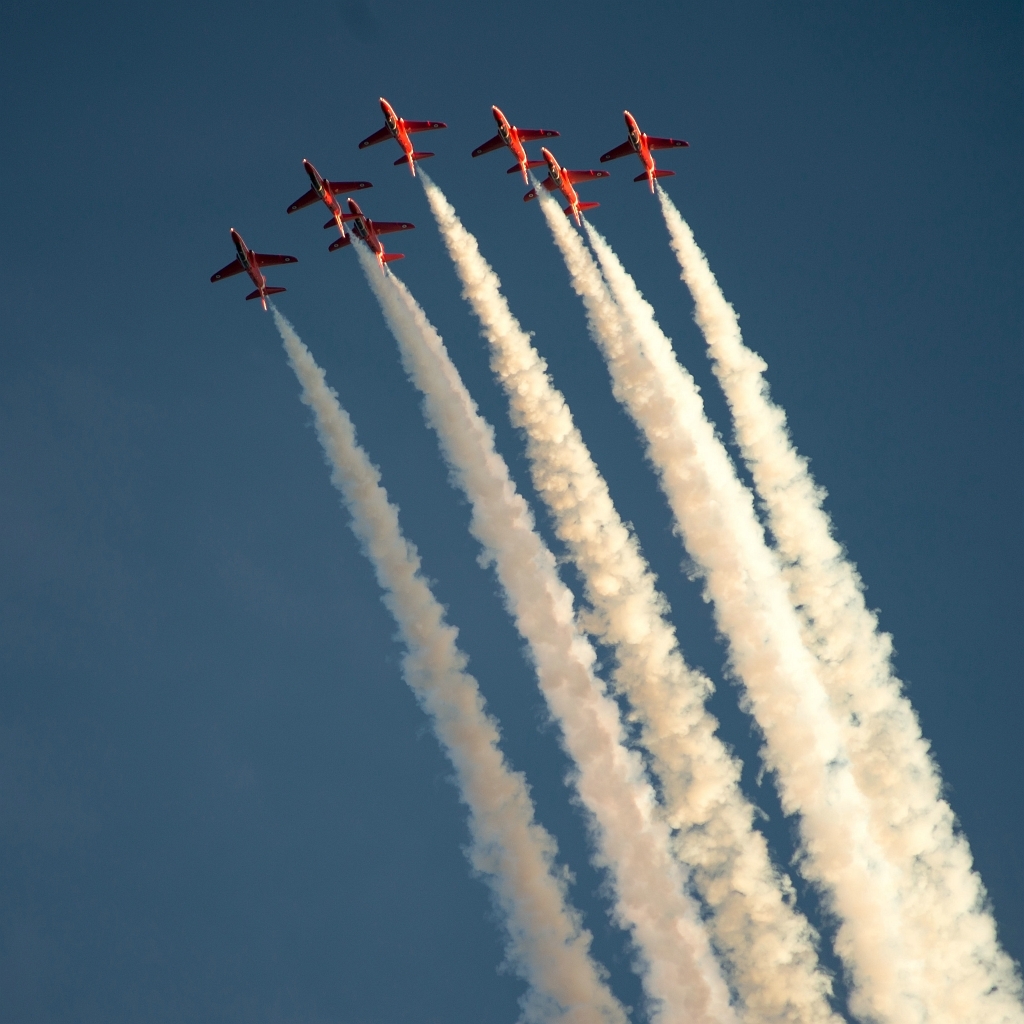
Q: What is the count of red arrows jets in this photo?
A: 7